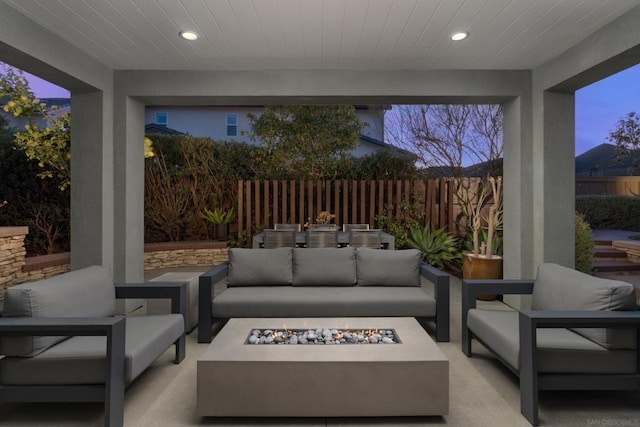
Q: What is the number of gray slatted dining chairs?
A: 6